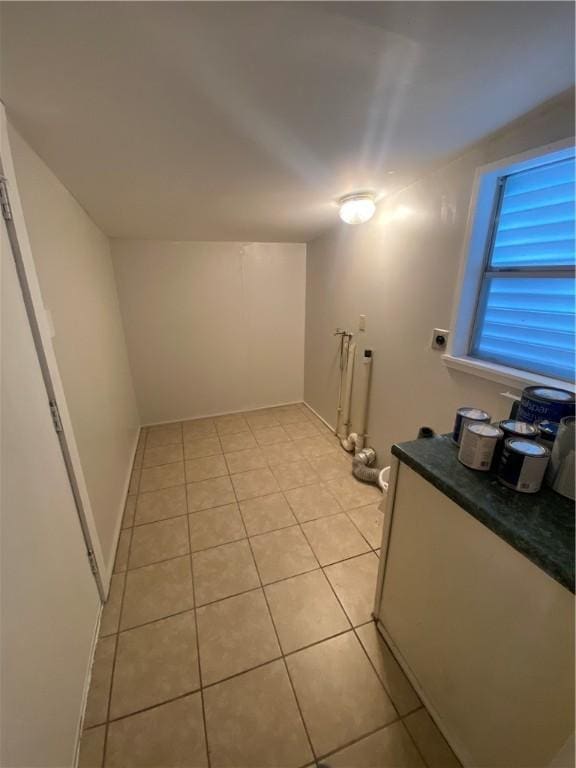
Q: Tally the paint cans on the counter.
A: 7